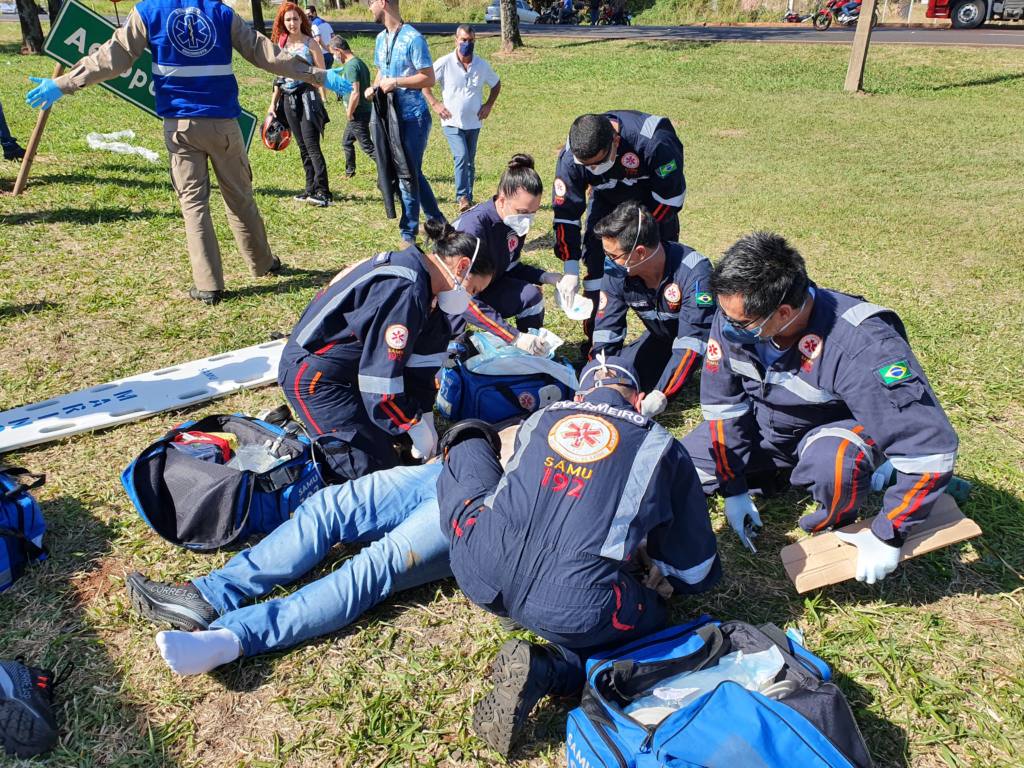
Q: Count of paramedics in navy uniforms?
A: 6